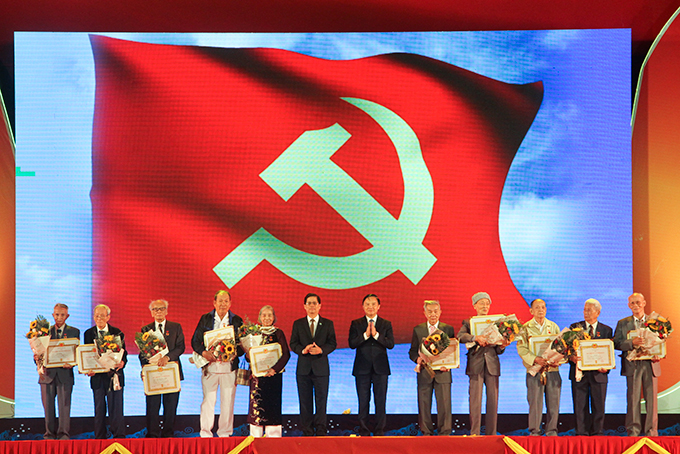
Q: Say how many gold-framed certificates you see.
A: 10